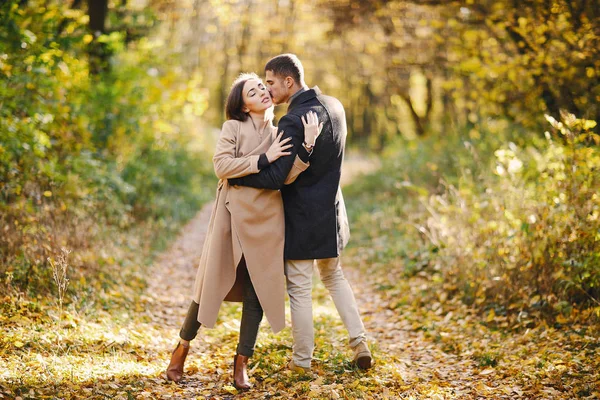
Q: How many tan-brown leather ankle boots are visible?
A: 2